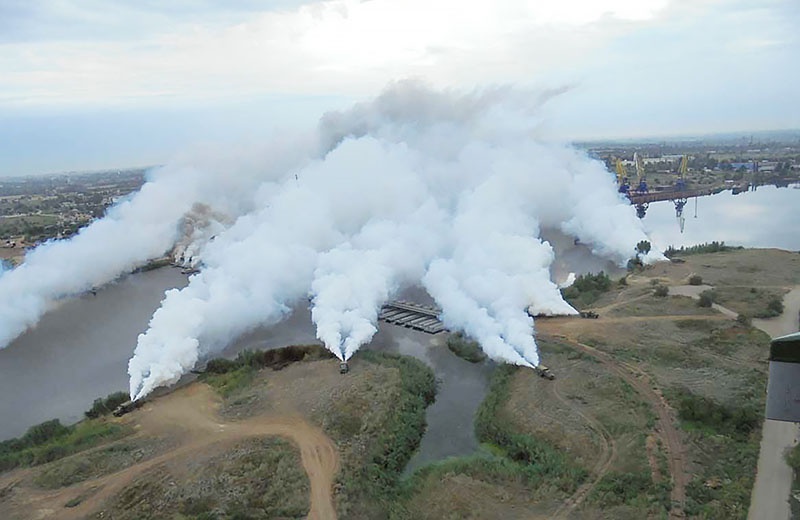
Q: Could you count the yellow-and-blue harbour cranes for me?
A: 3